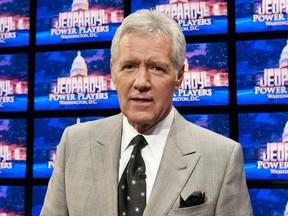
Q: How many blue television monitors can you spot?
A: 15